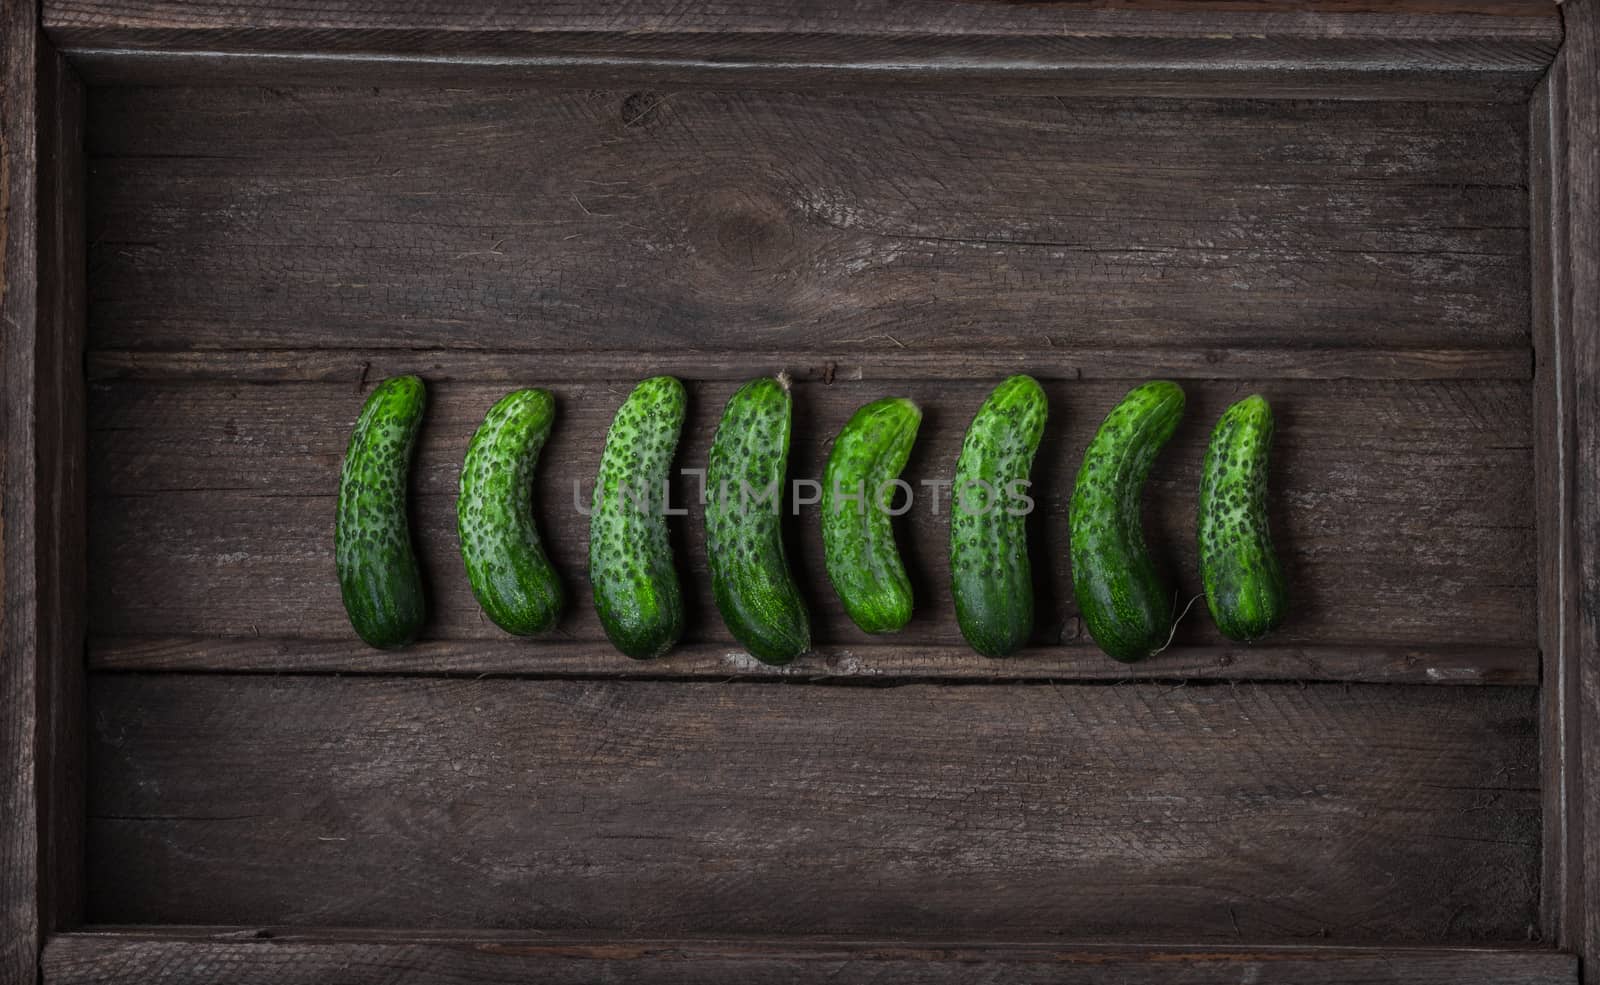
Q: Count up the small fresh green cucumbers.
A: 8